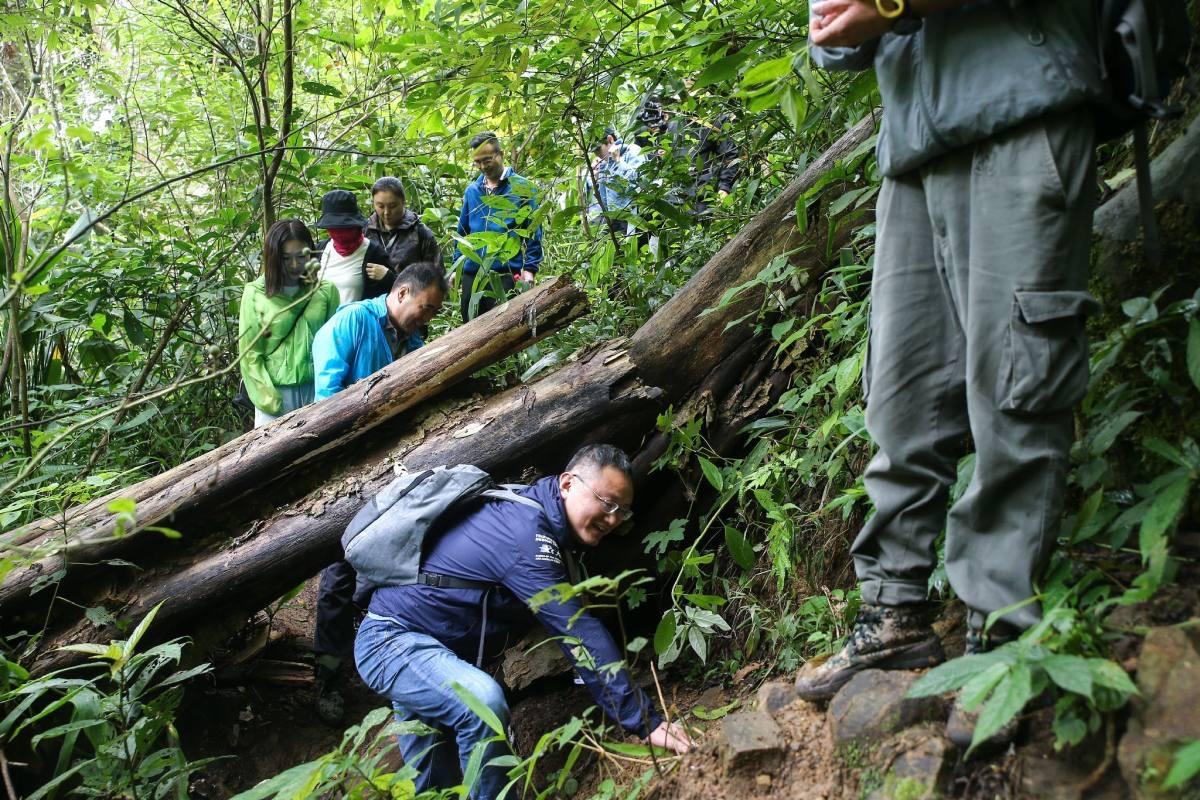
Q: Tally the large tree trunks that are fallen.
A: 2